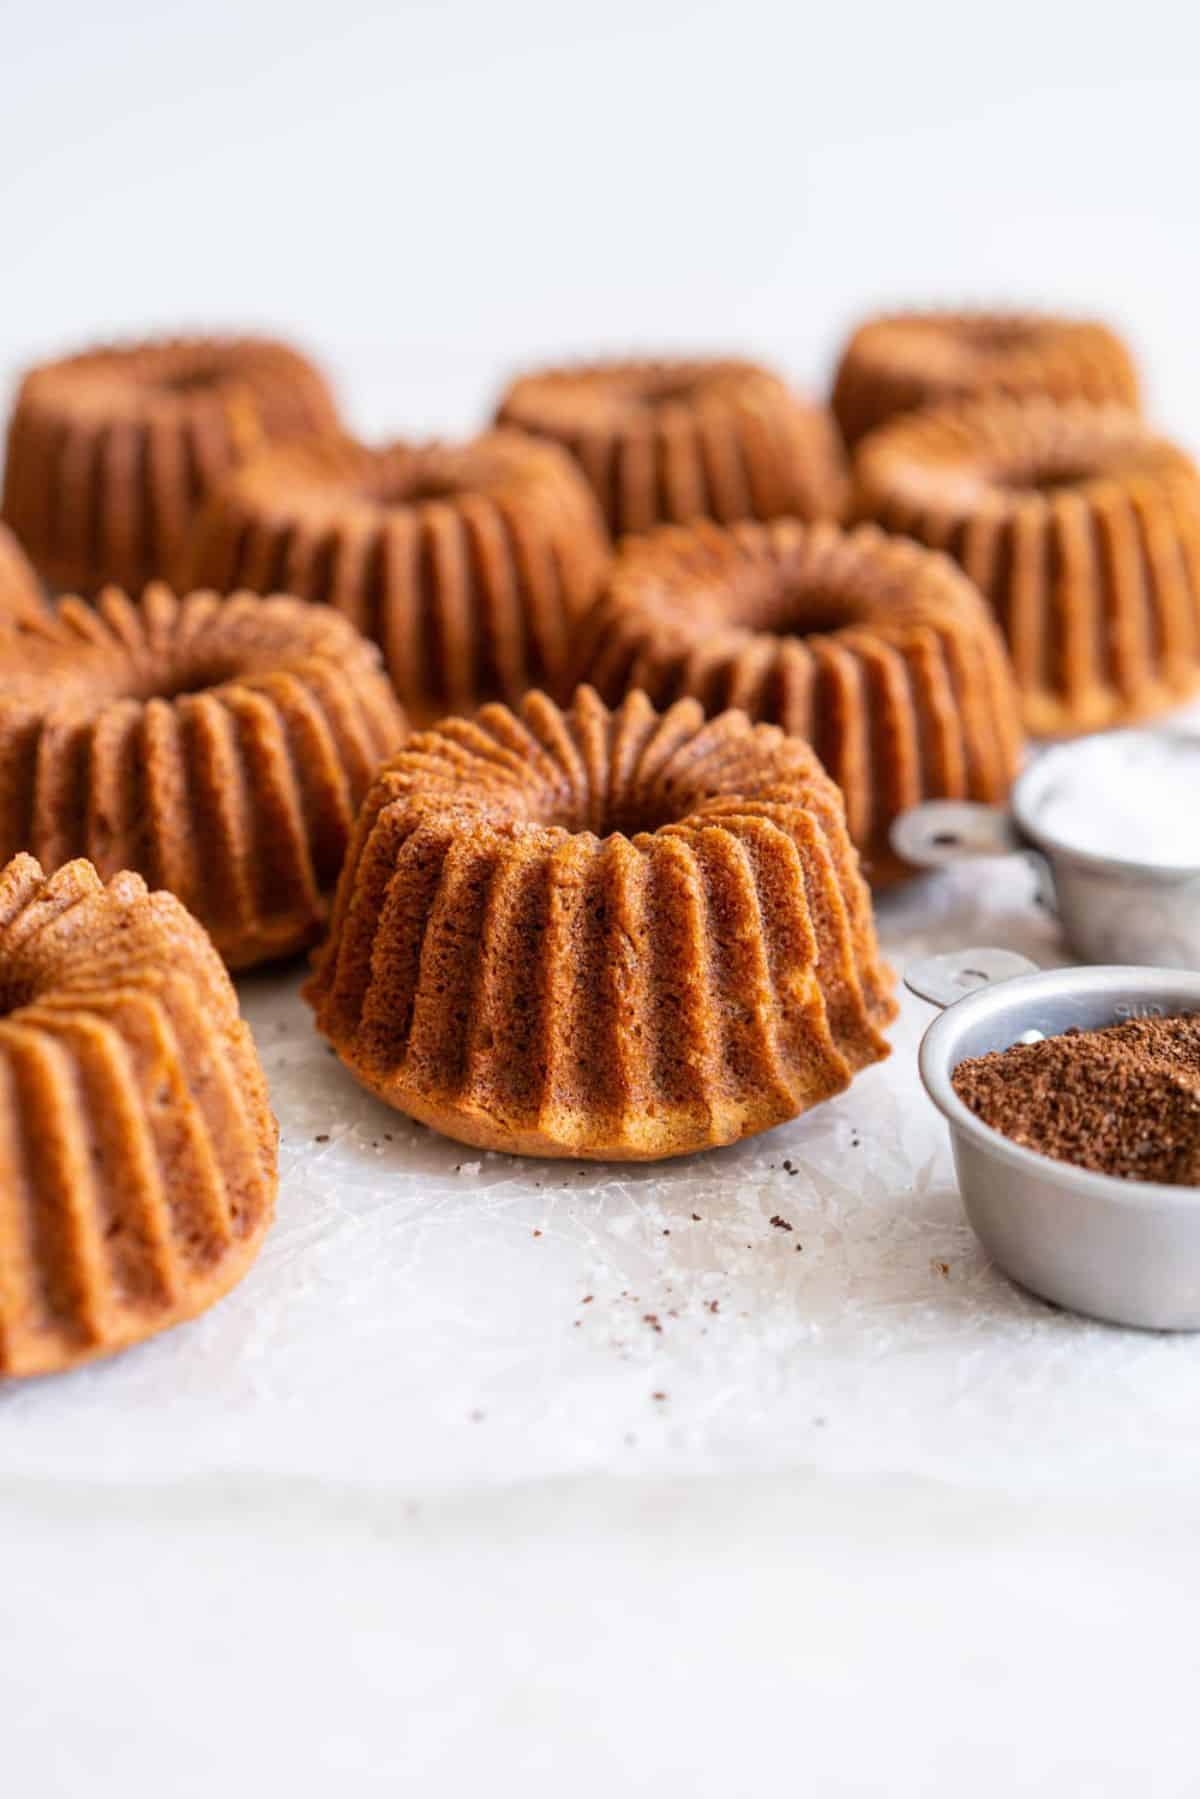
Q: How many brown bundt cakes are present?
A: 10